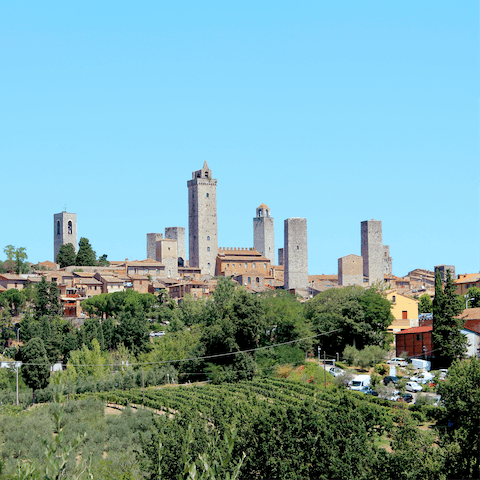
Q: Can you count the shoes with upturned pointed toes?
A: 0